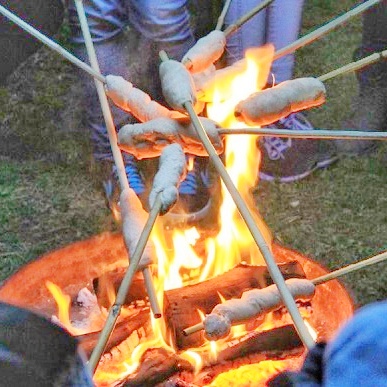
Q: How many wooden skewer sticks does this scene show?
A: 10